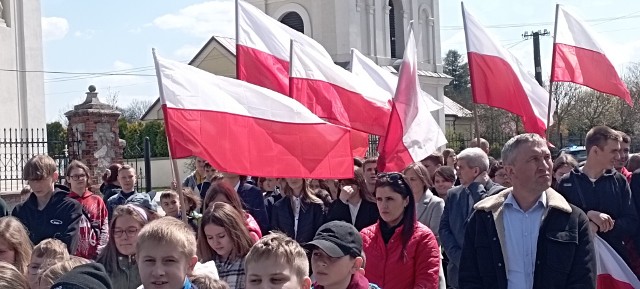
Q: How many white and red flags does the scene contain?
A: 8